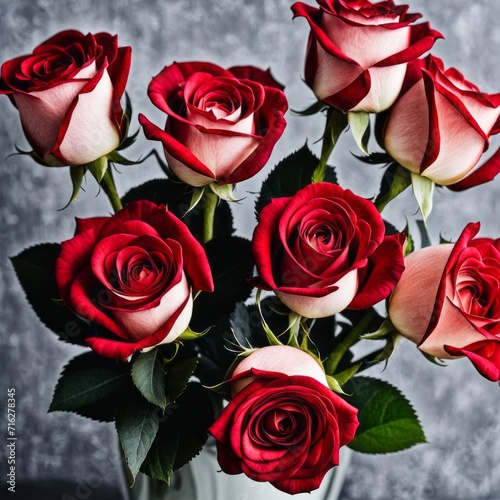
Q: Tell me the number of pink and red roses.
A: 8